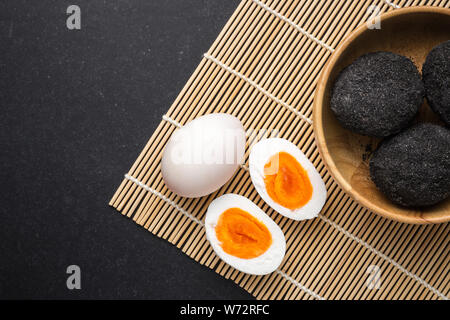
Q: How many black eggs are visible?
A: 3